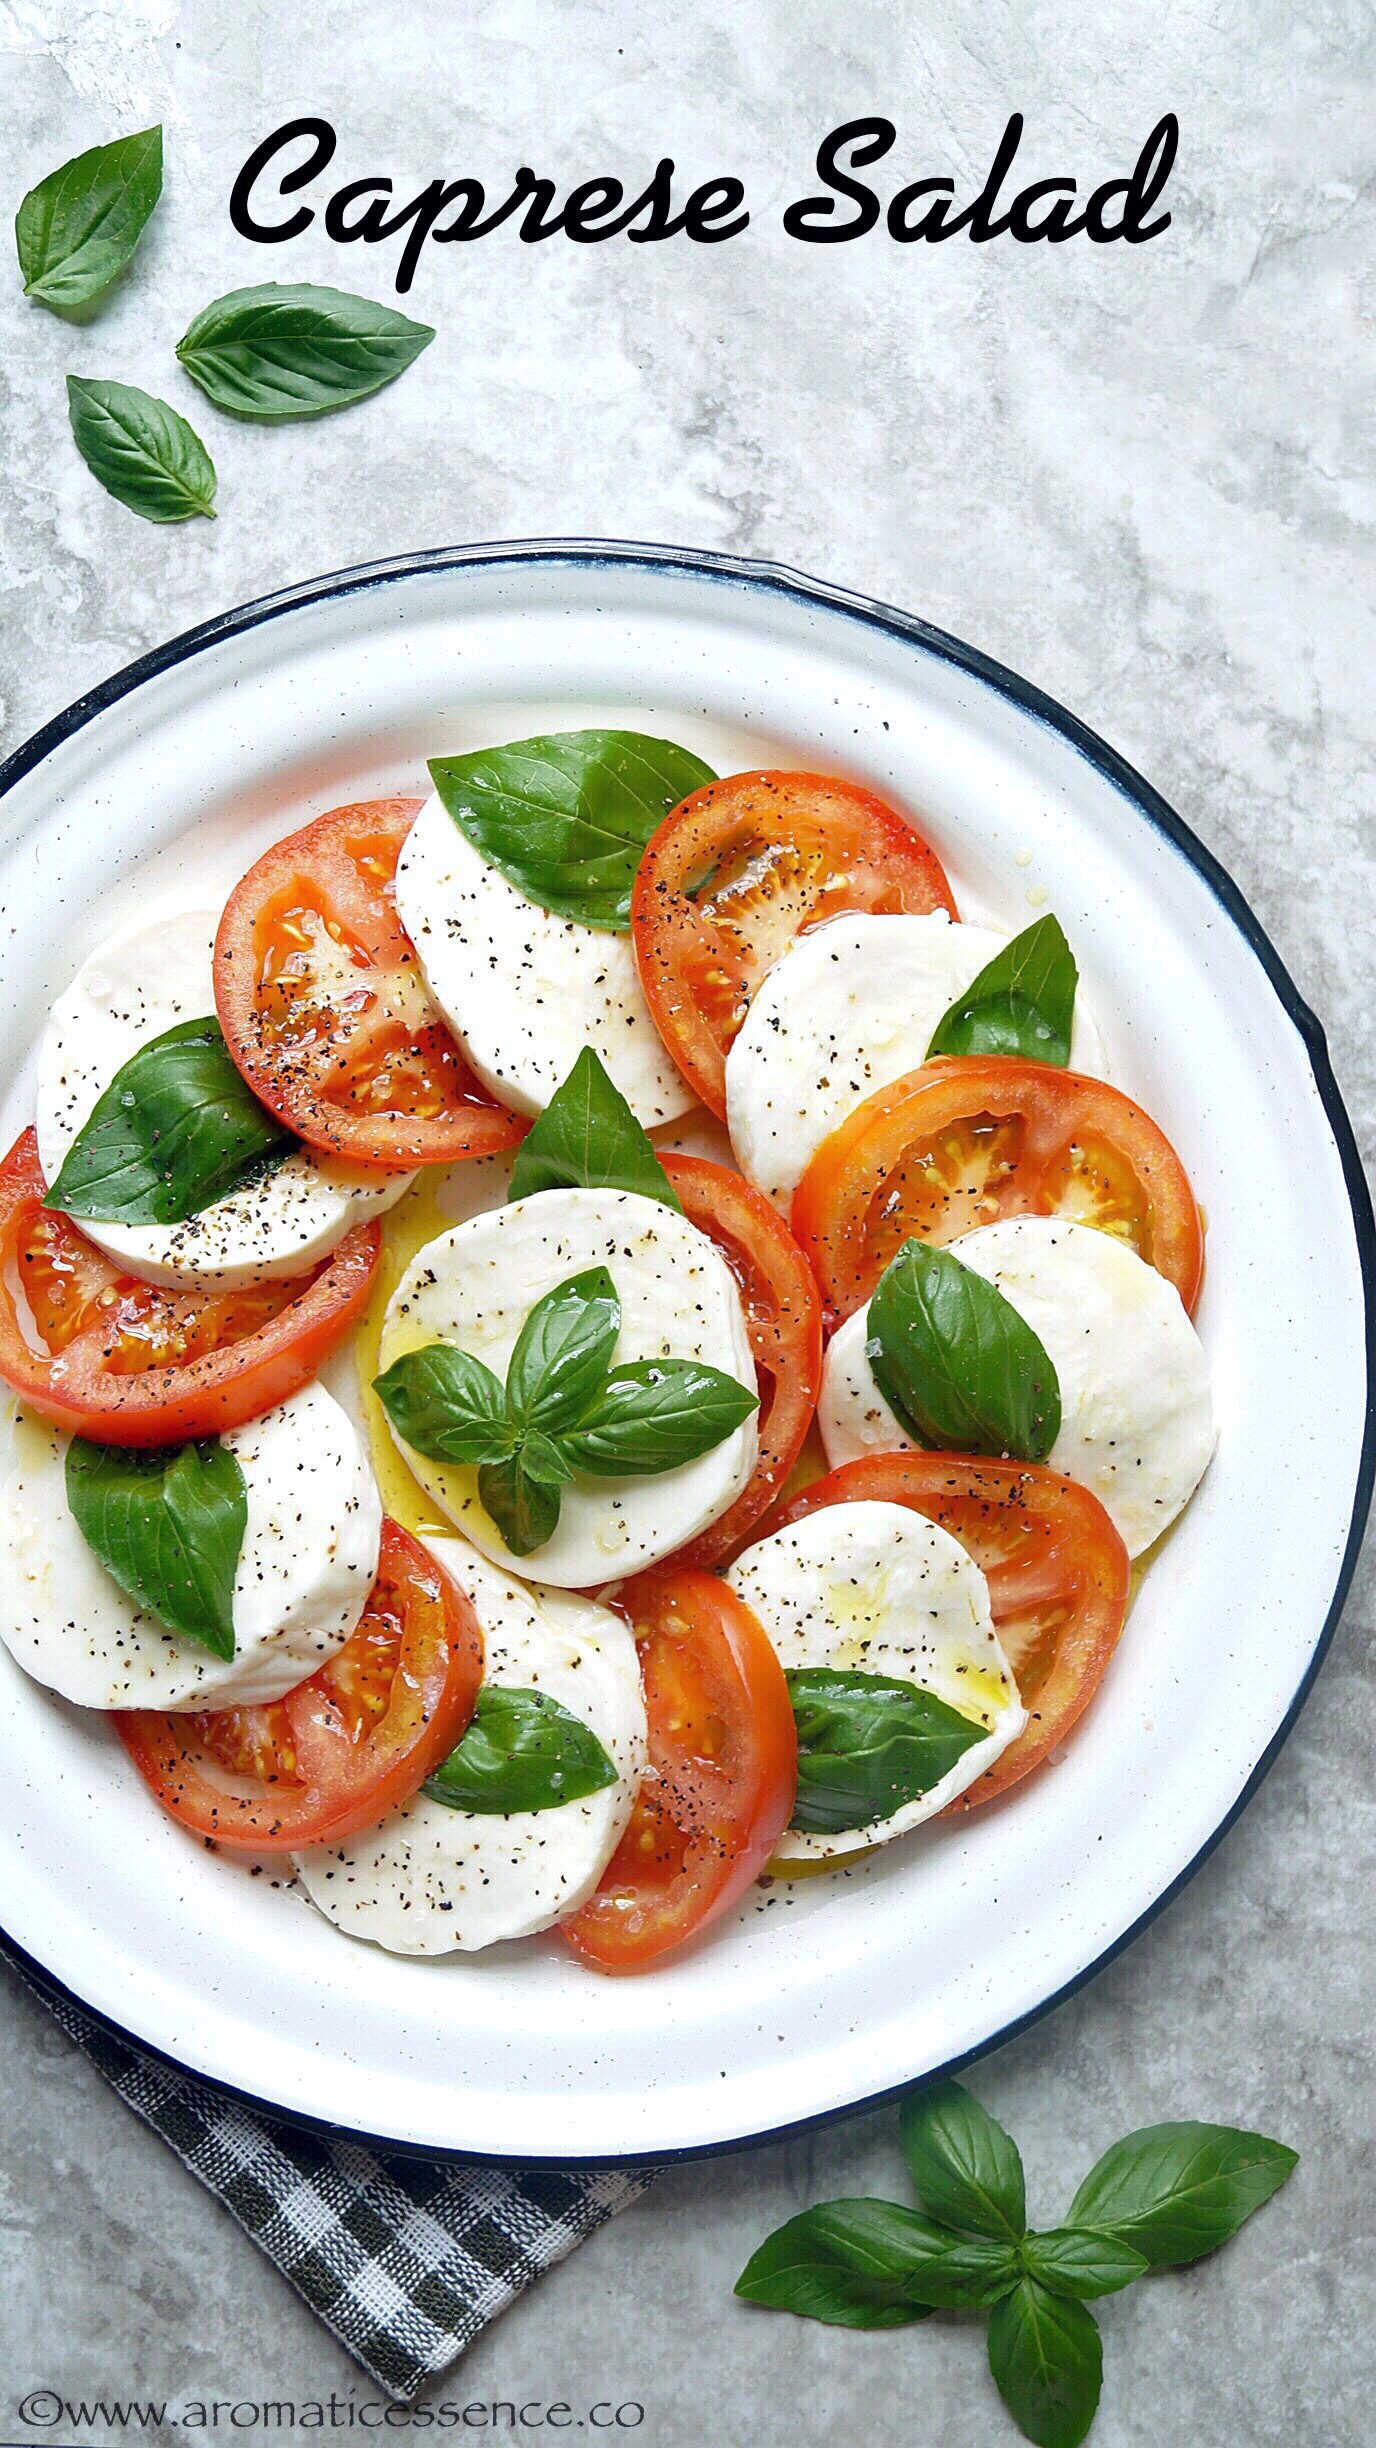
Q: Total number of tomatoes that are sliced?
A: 8